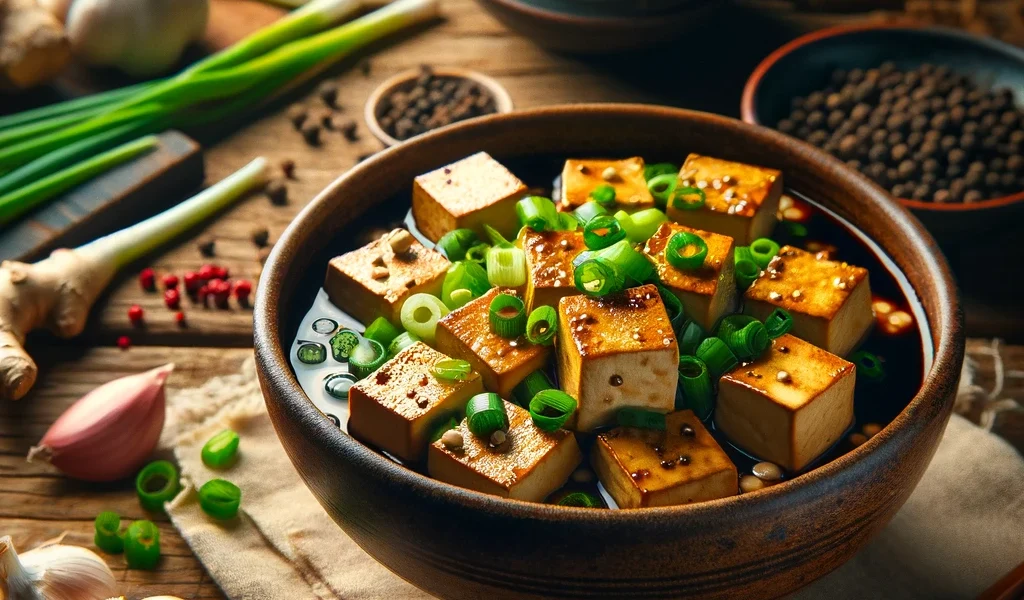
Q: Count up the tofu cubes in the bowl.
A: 13